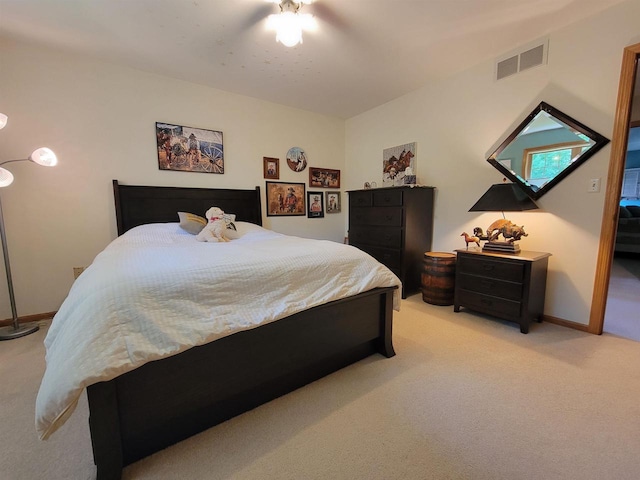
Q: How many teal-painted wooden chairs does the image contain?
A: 0